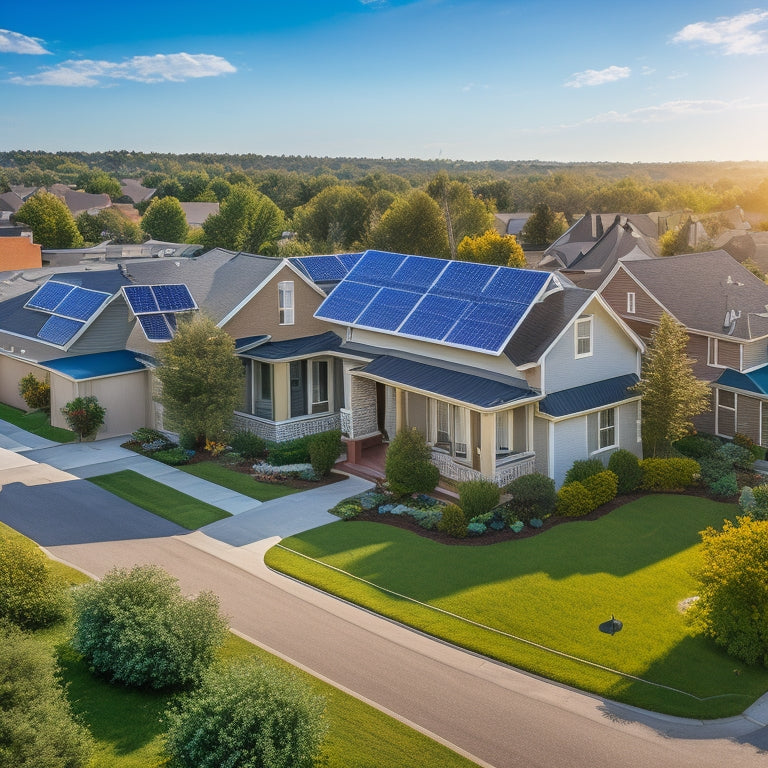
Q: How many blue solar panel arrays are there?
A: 4